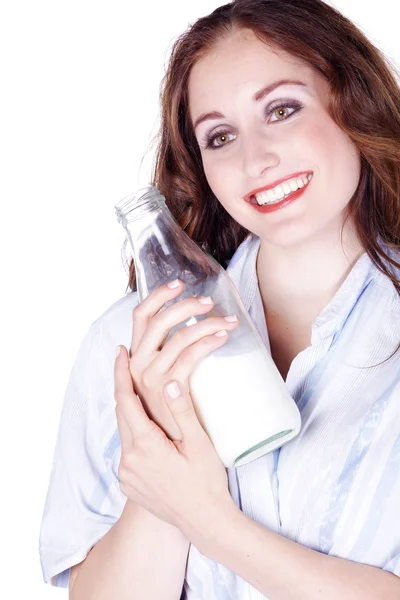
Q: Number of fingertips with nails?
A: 6